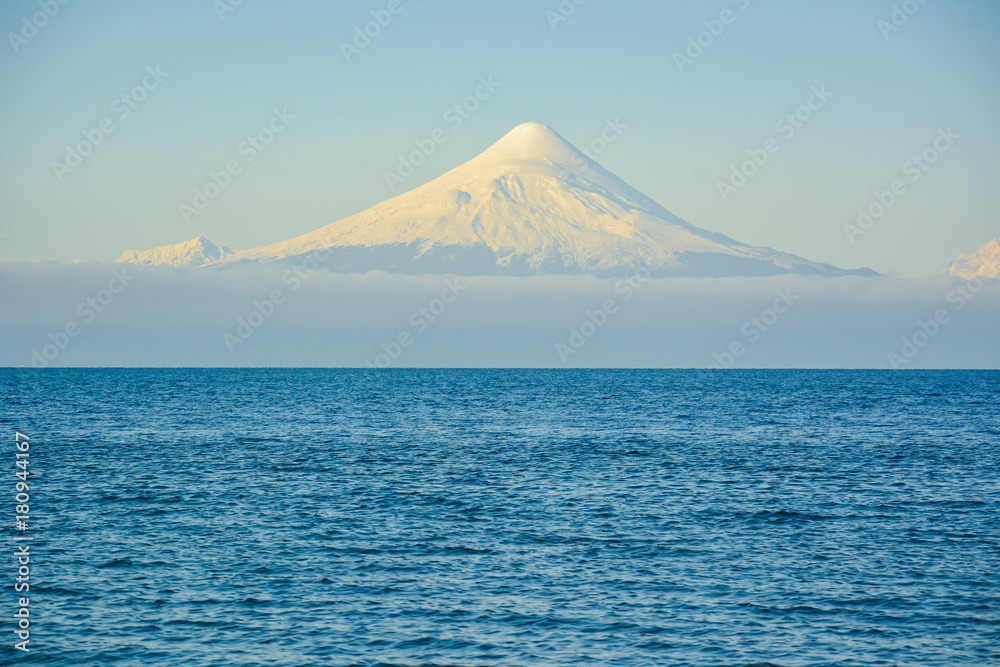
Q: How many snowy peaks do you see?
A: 3